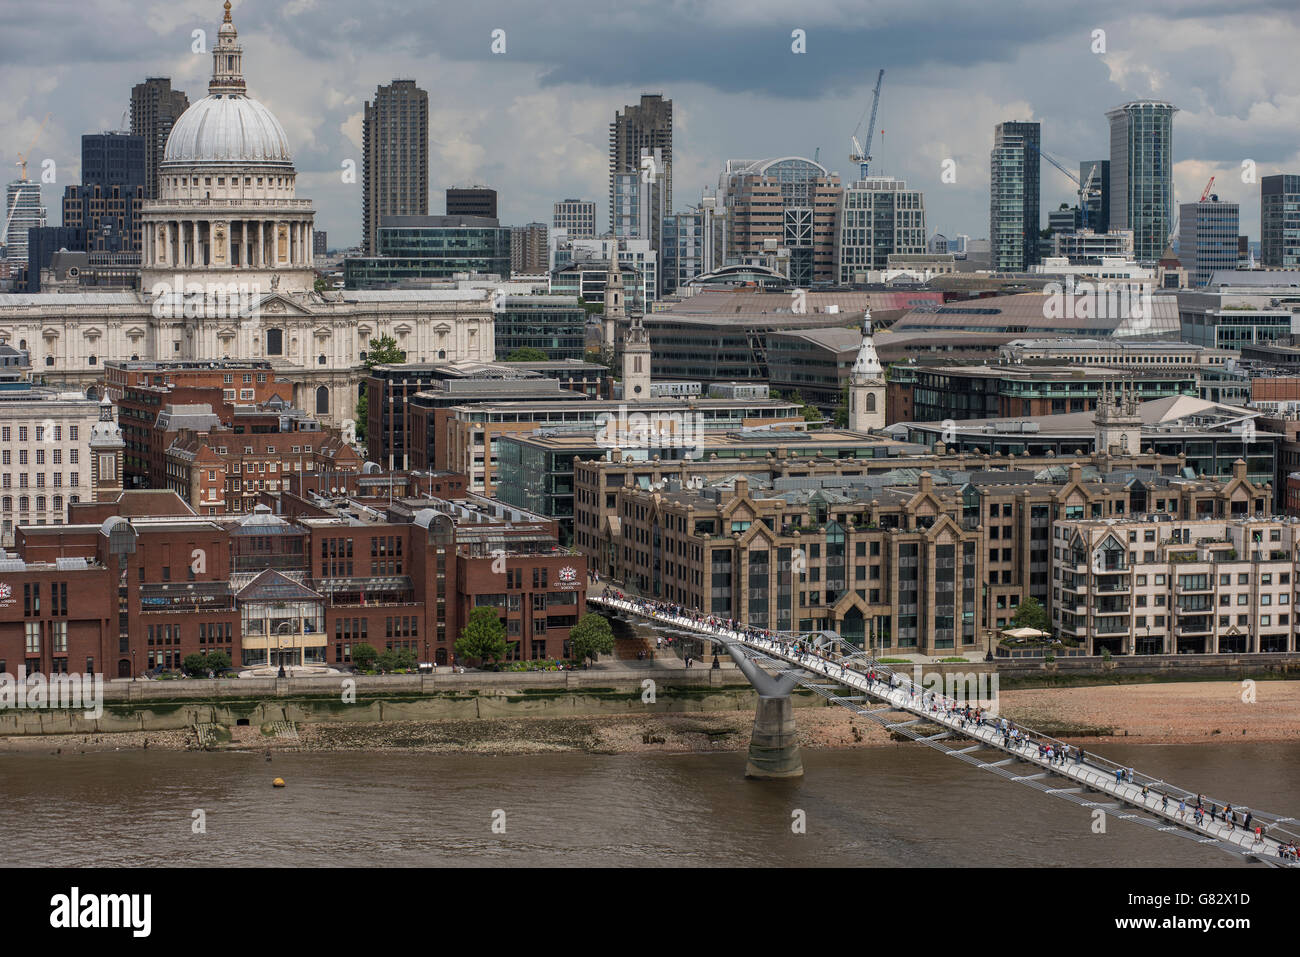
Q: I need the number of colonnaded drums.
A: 1